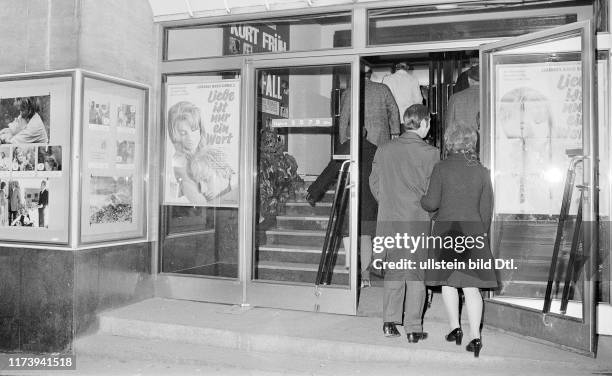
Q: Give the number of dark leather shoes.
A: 4